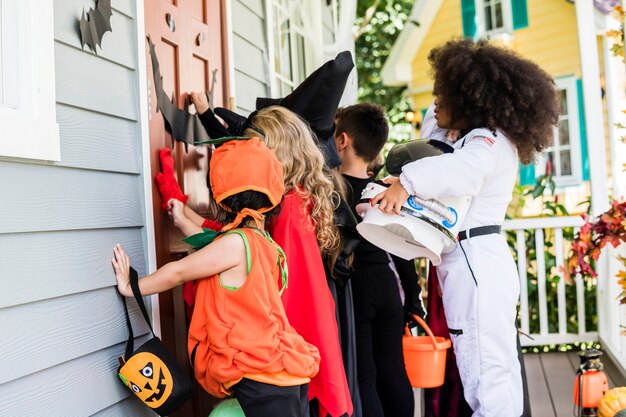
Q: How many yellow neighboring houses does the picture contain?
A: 1